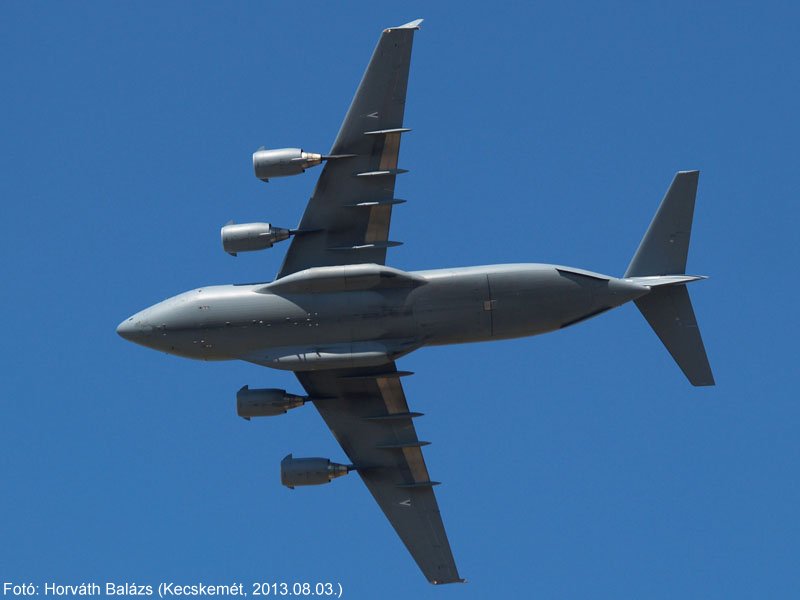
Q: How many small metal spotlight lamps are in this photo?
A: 0